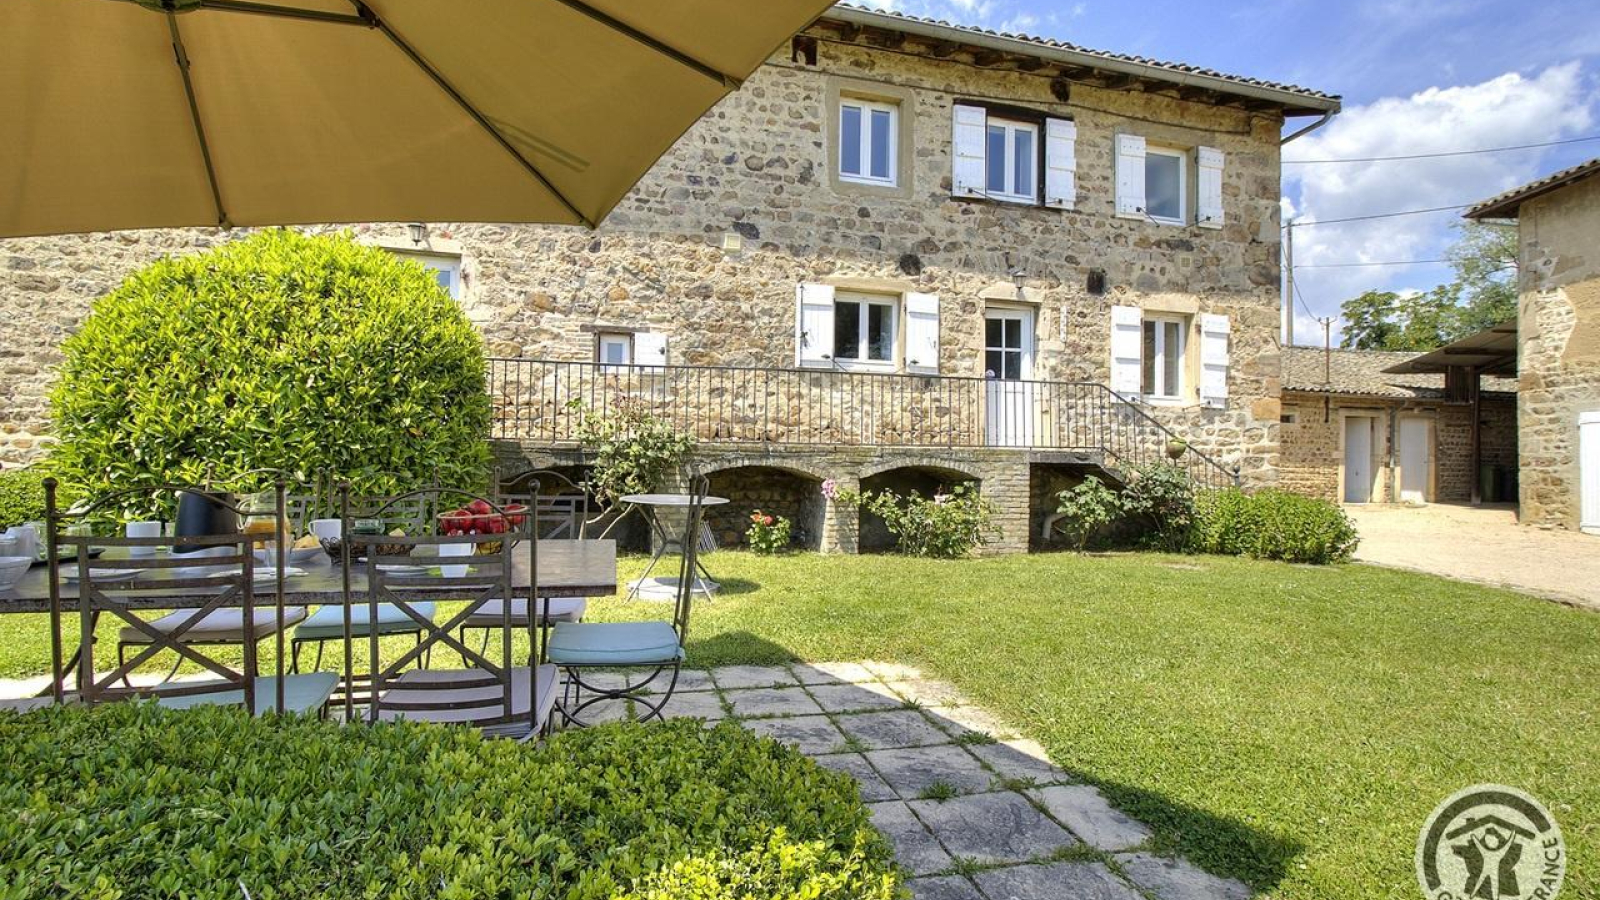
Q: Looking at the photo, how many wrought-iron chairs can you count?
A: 6